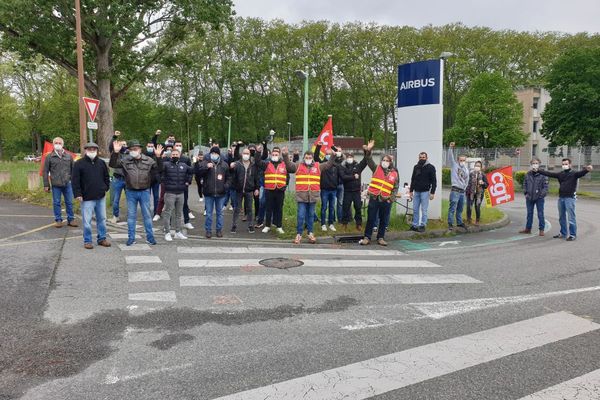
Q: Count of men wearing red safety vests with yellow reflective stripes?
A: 3